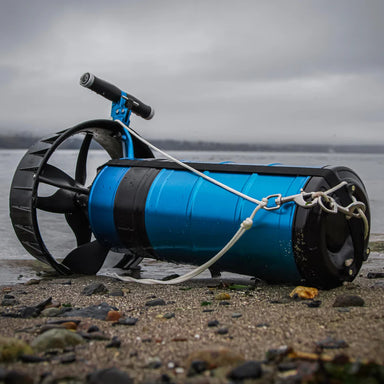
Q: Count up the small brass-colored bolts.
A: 3